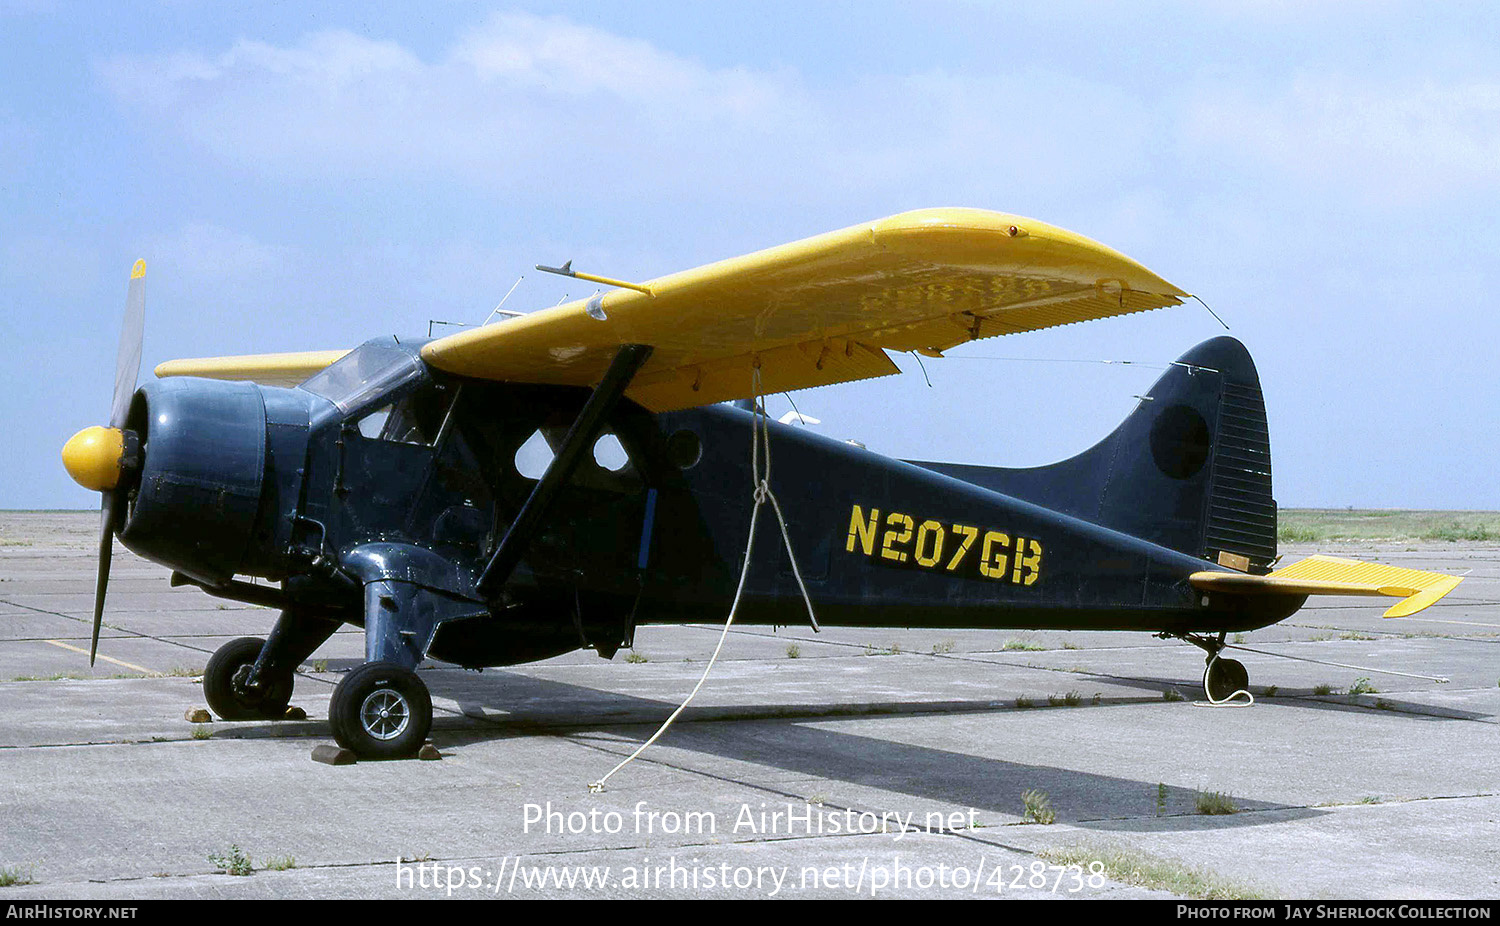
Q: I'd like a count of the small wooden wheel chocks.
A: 4